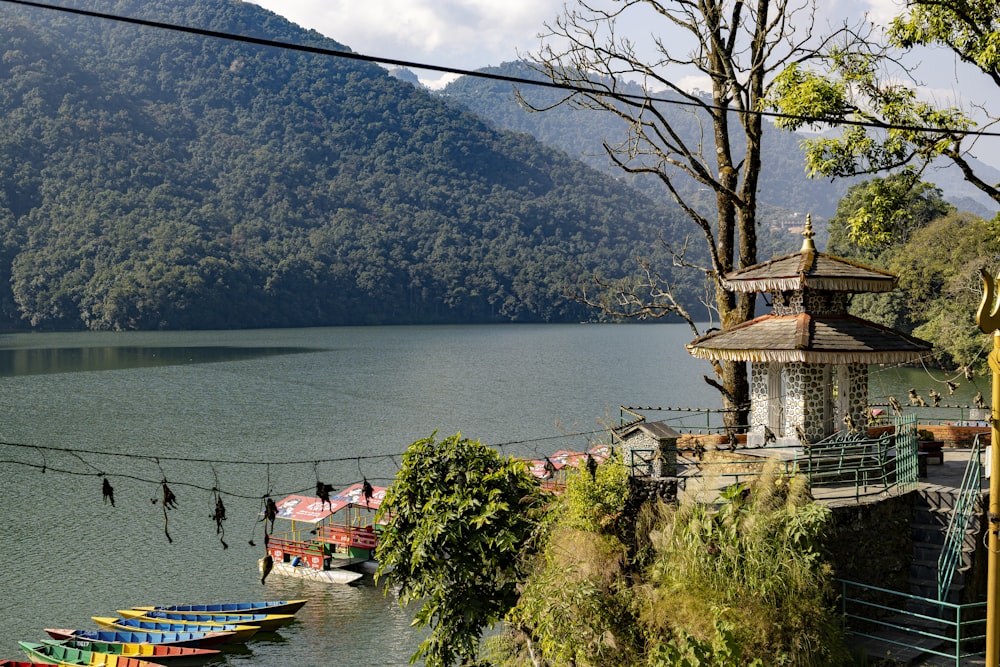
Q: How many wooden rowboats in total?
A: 7